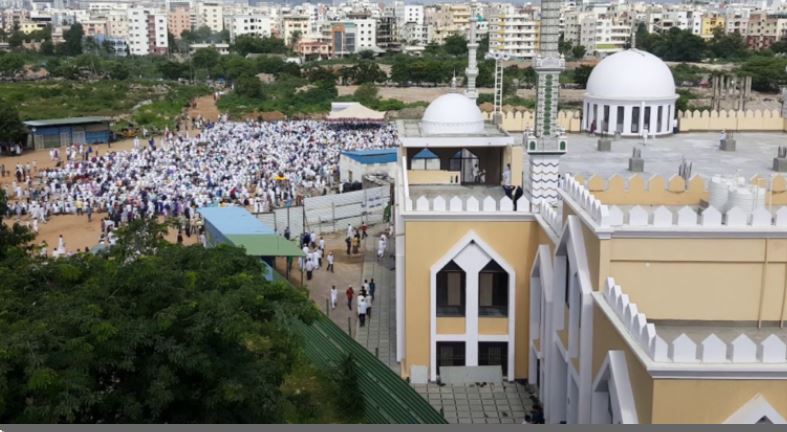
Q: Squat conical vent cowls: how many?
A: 0